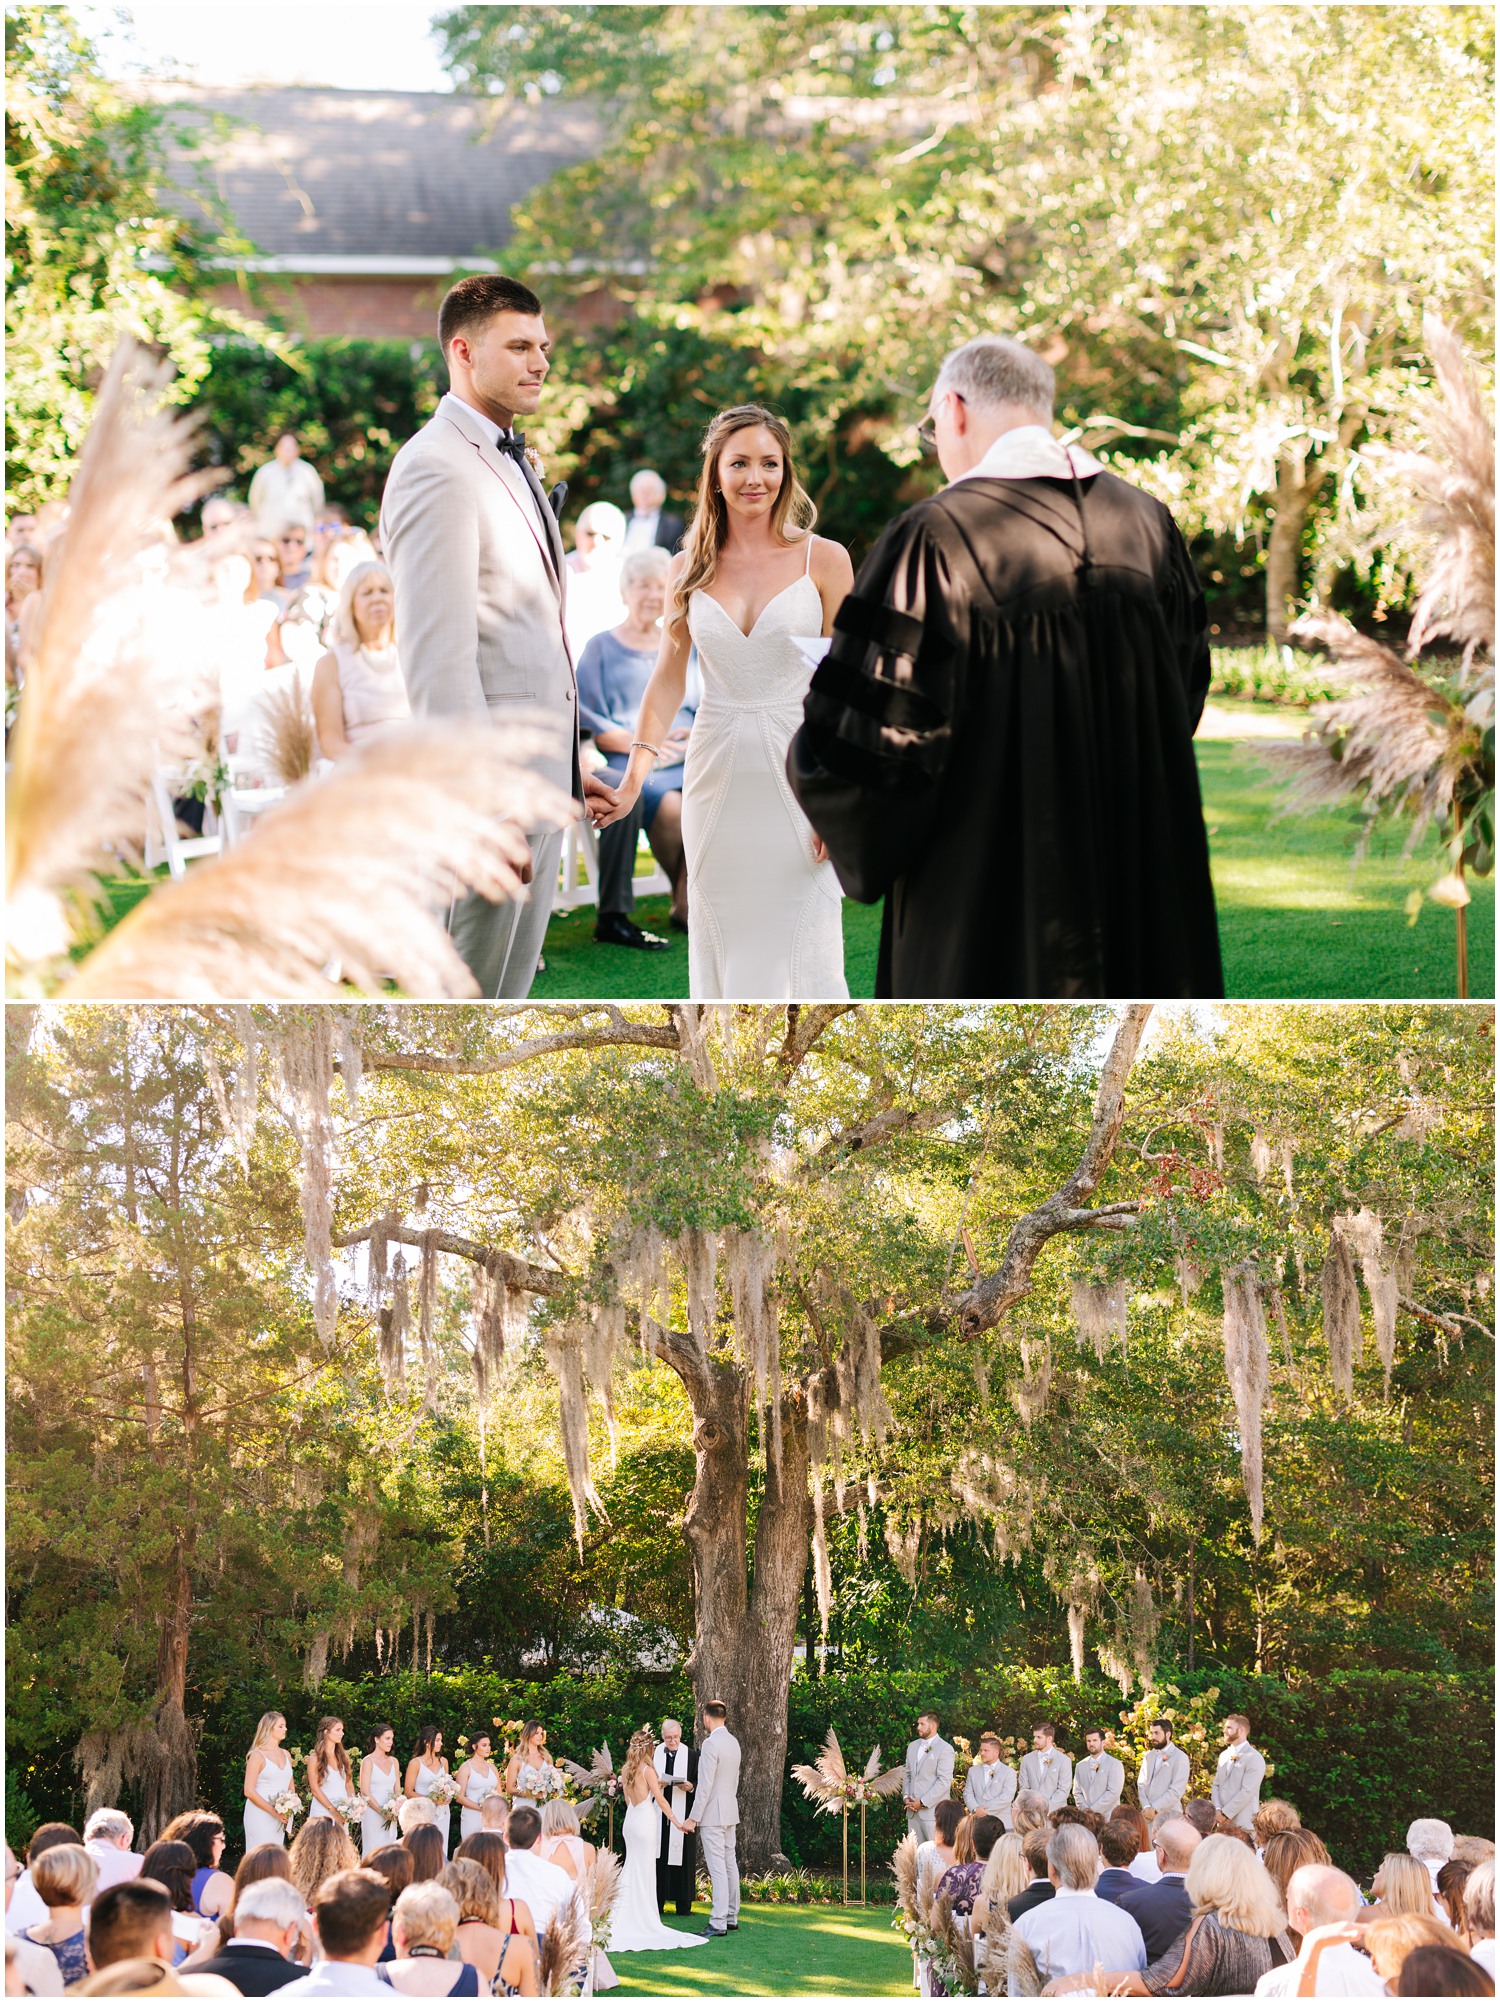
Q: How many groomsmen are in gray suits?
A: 6